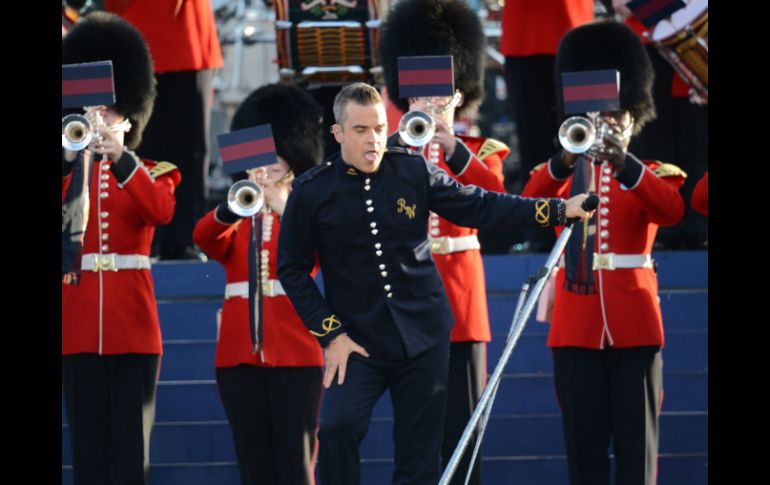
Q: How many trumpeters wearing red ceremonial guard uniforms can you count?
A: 4